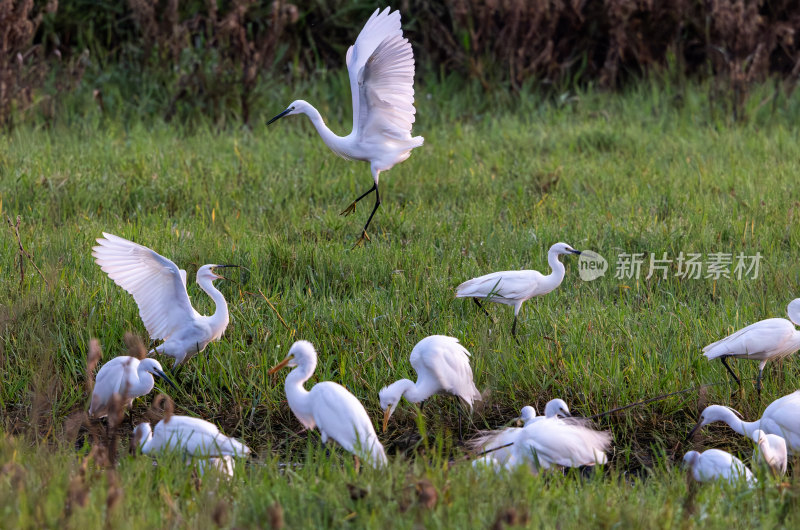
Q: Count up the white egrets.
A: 13